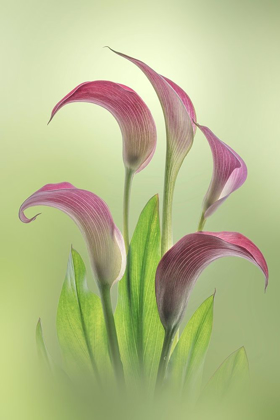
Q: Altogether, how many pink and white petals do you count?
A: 5